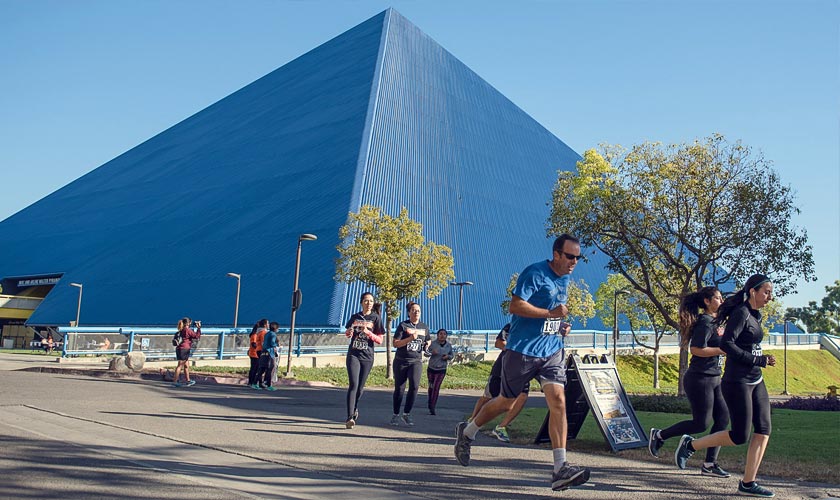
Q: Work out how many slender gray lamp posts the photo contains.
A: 6